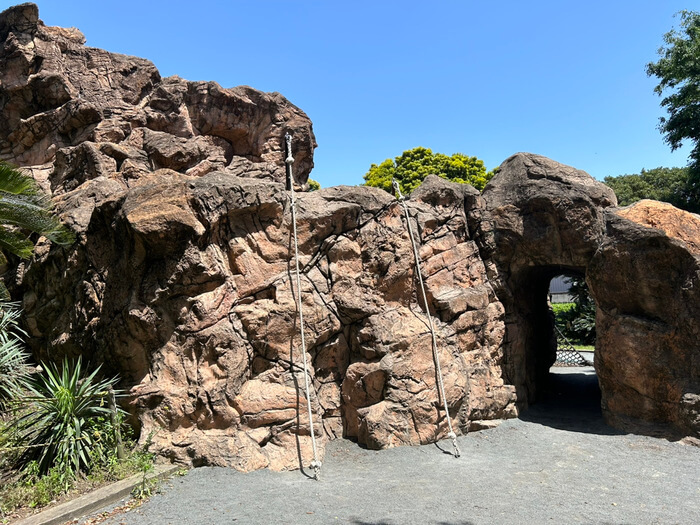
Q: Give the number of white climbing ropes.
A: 2